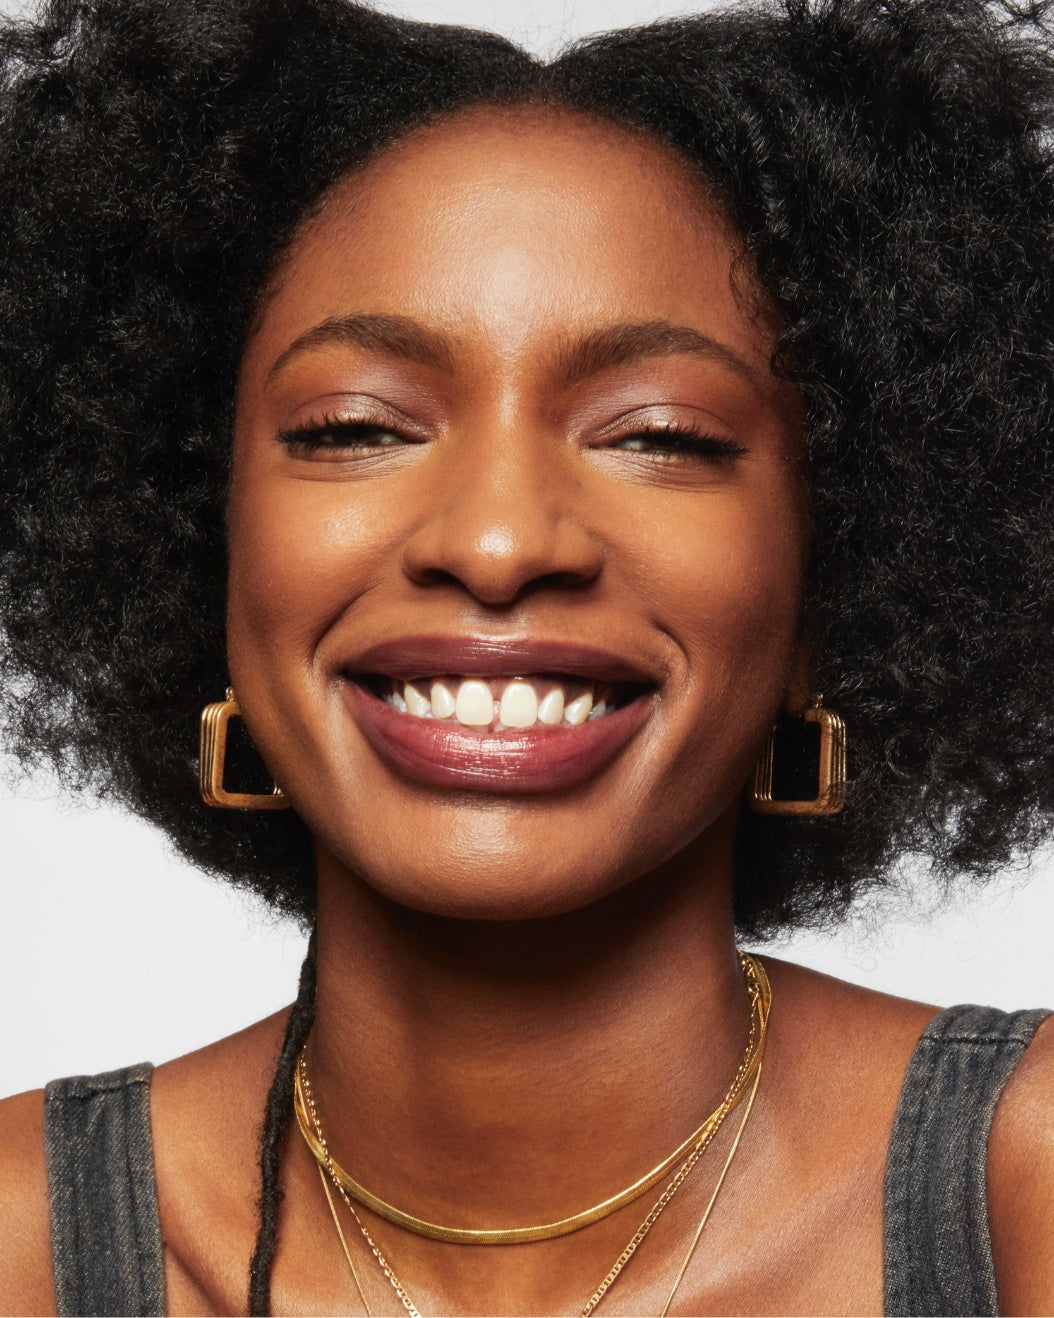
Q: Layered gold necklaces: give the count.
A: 3